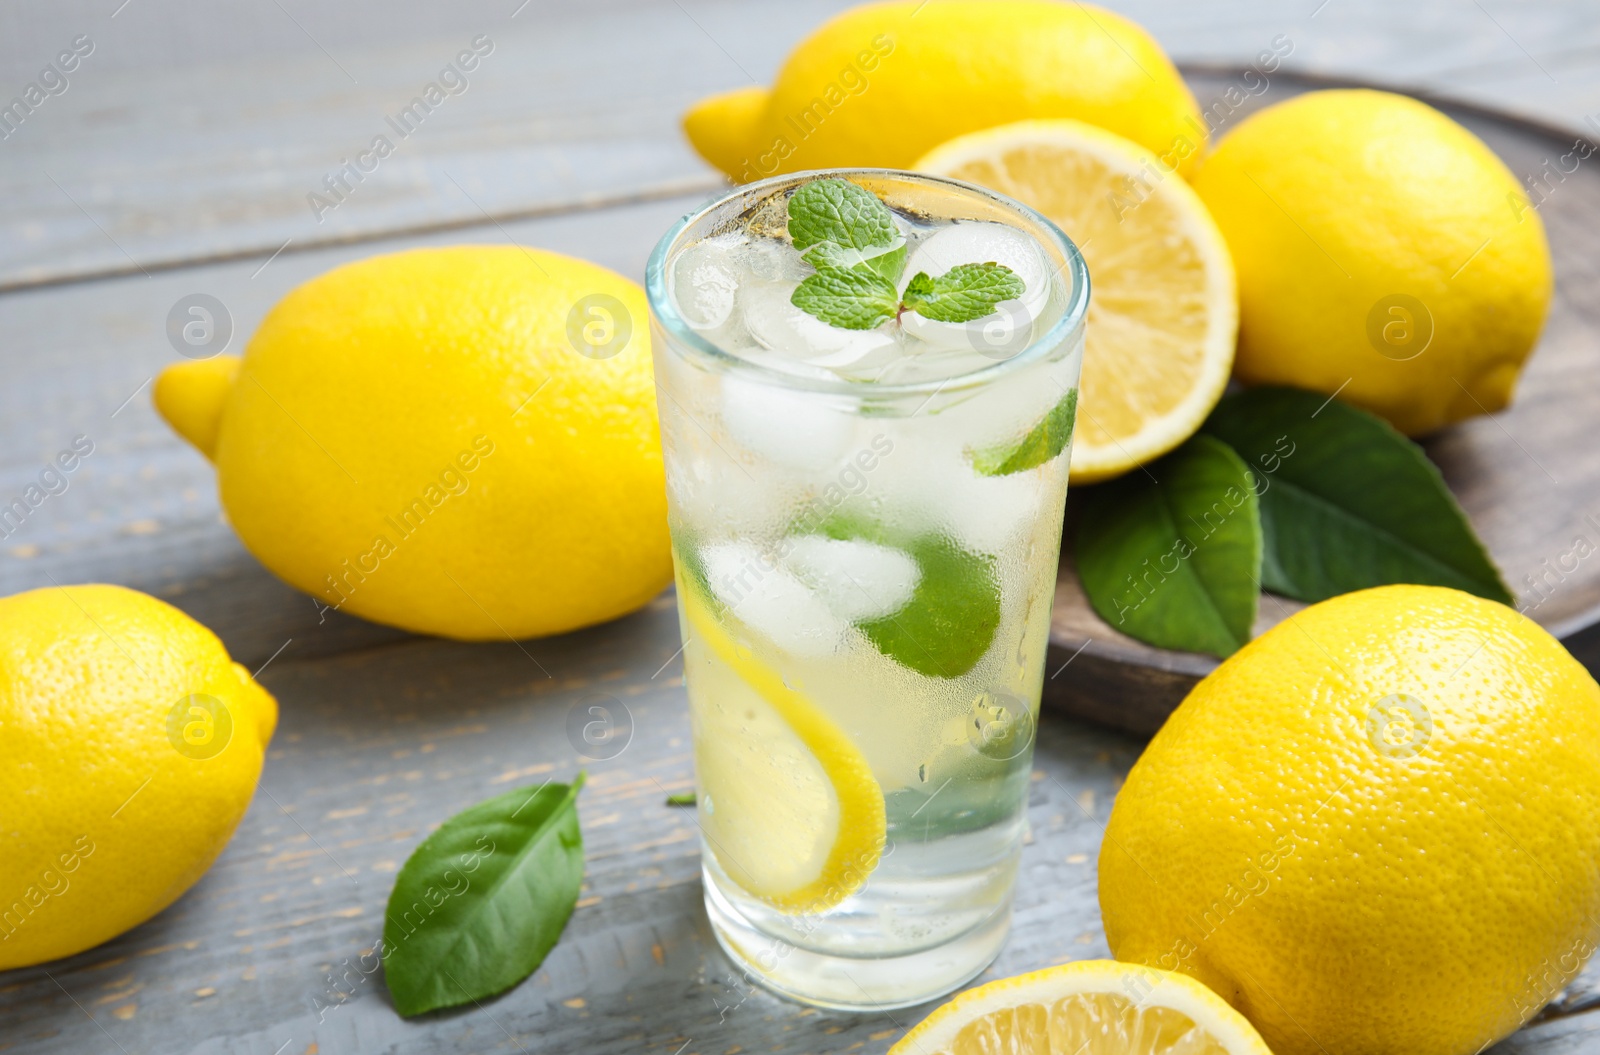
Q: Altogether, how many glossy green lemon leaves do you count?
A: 3